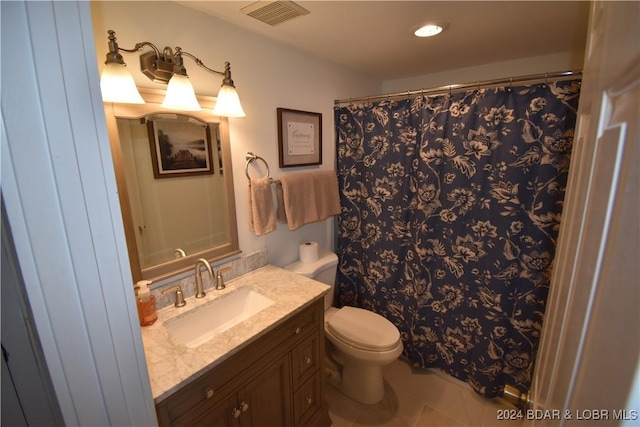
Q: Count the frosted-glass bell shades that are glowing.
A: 3